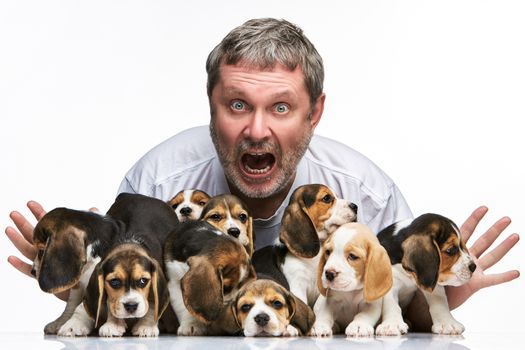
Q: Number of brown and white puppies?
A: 1